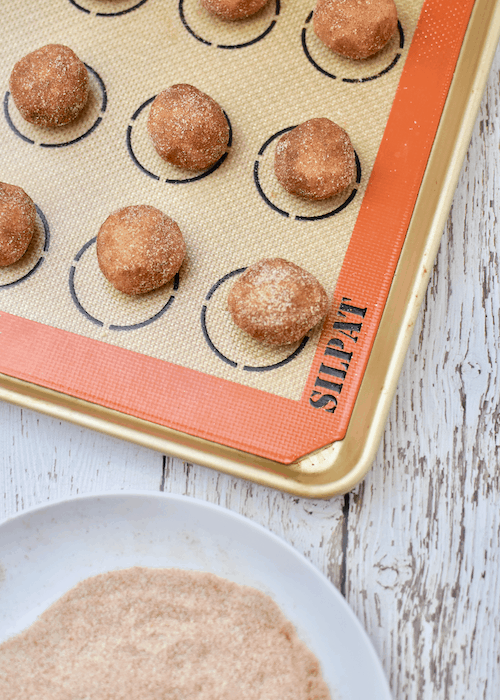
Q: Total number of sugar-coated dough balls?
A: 8